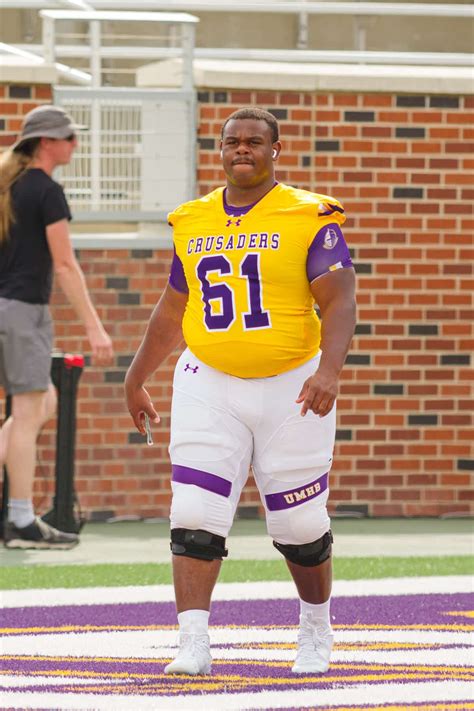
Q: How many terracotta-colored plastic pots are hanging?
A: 0